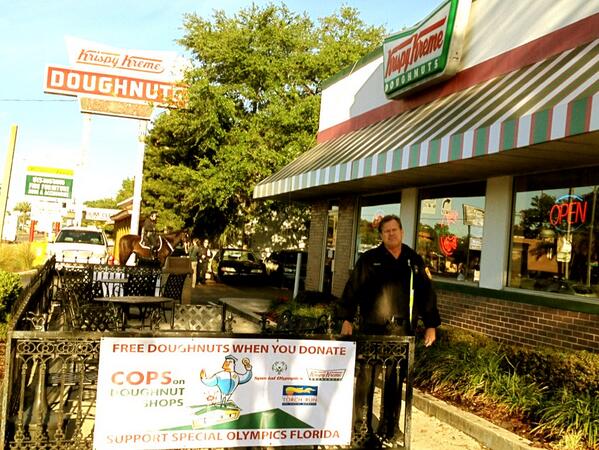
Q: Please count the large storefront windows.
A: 3